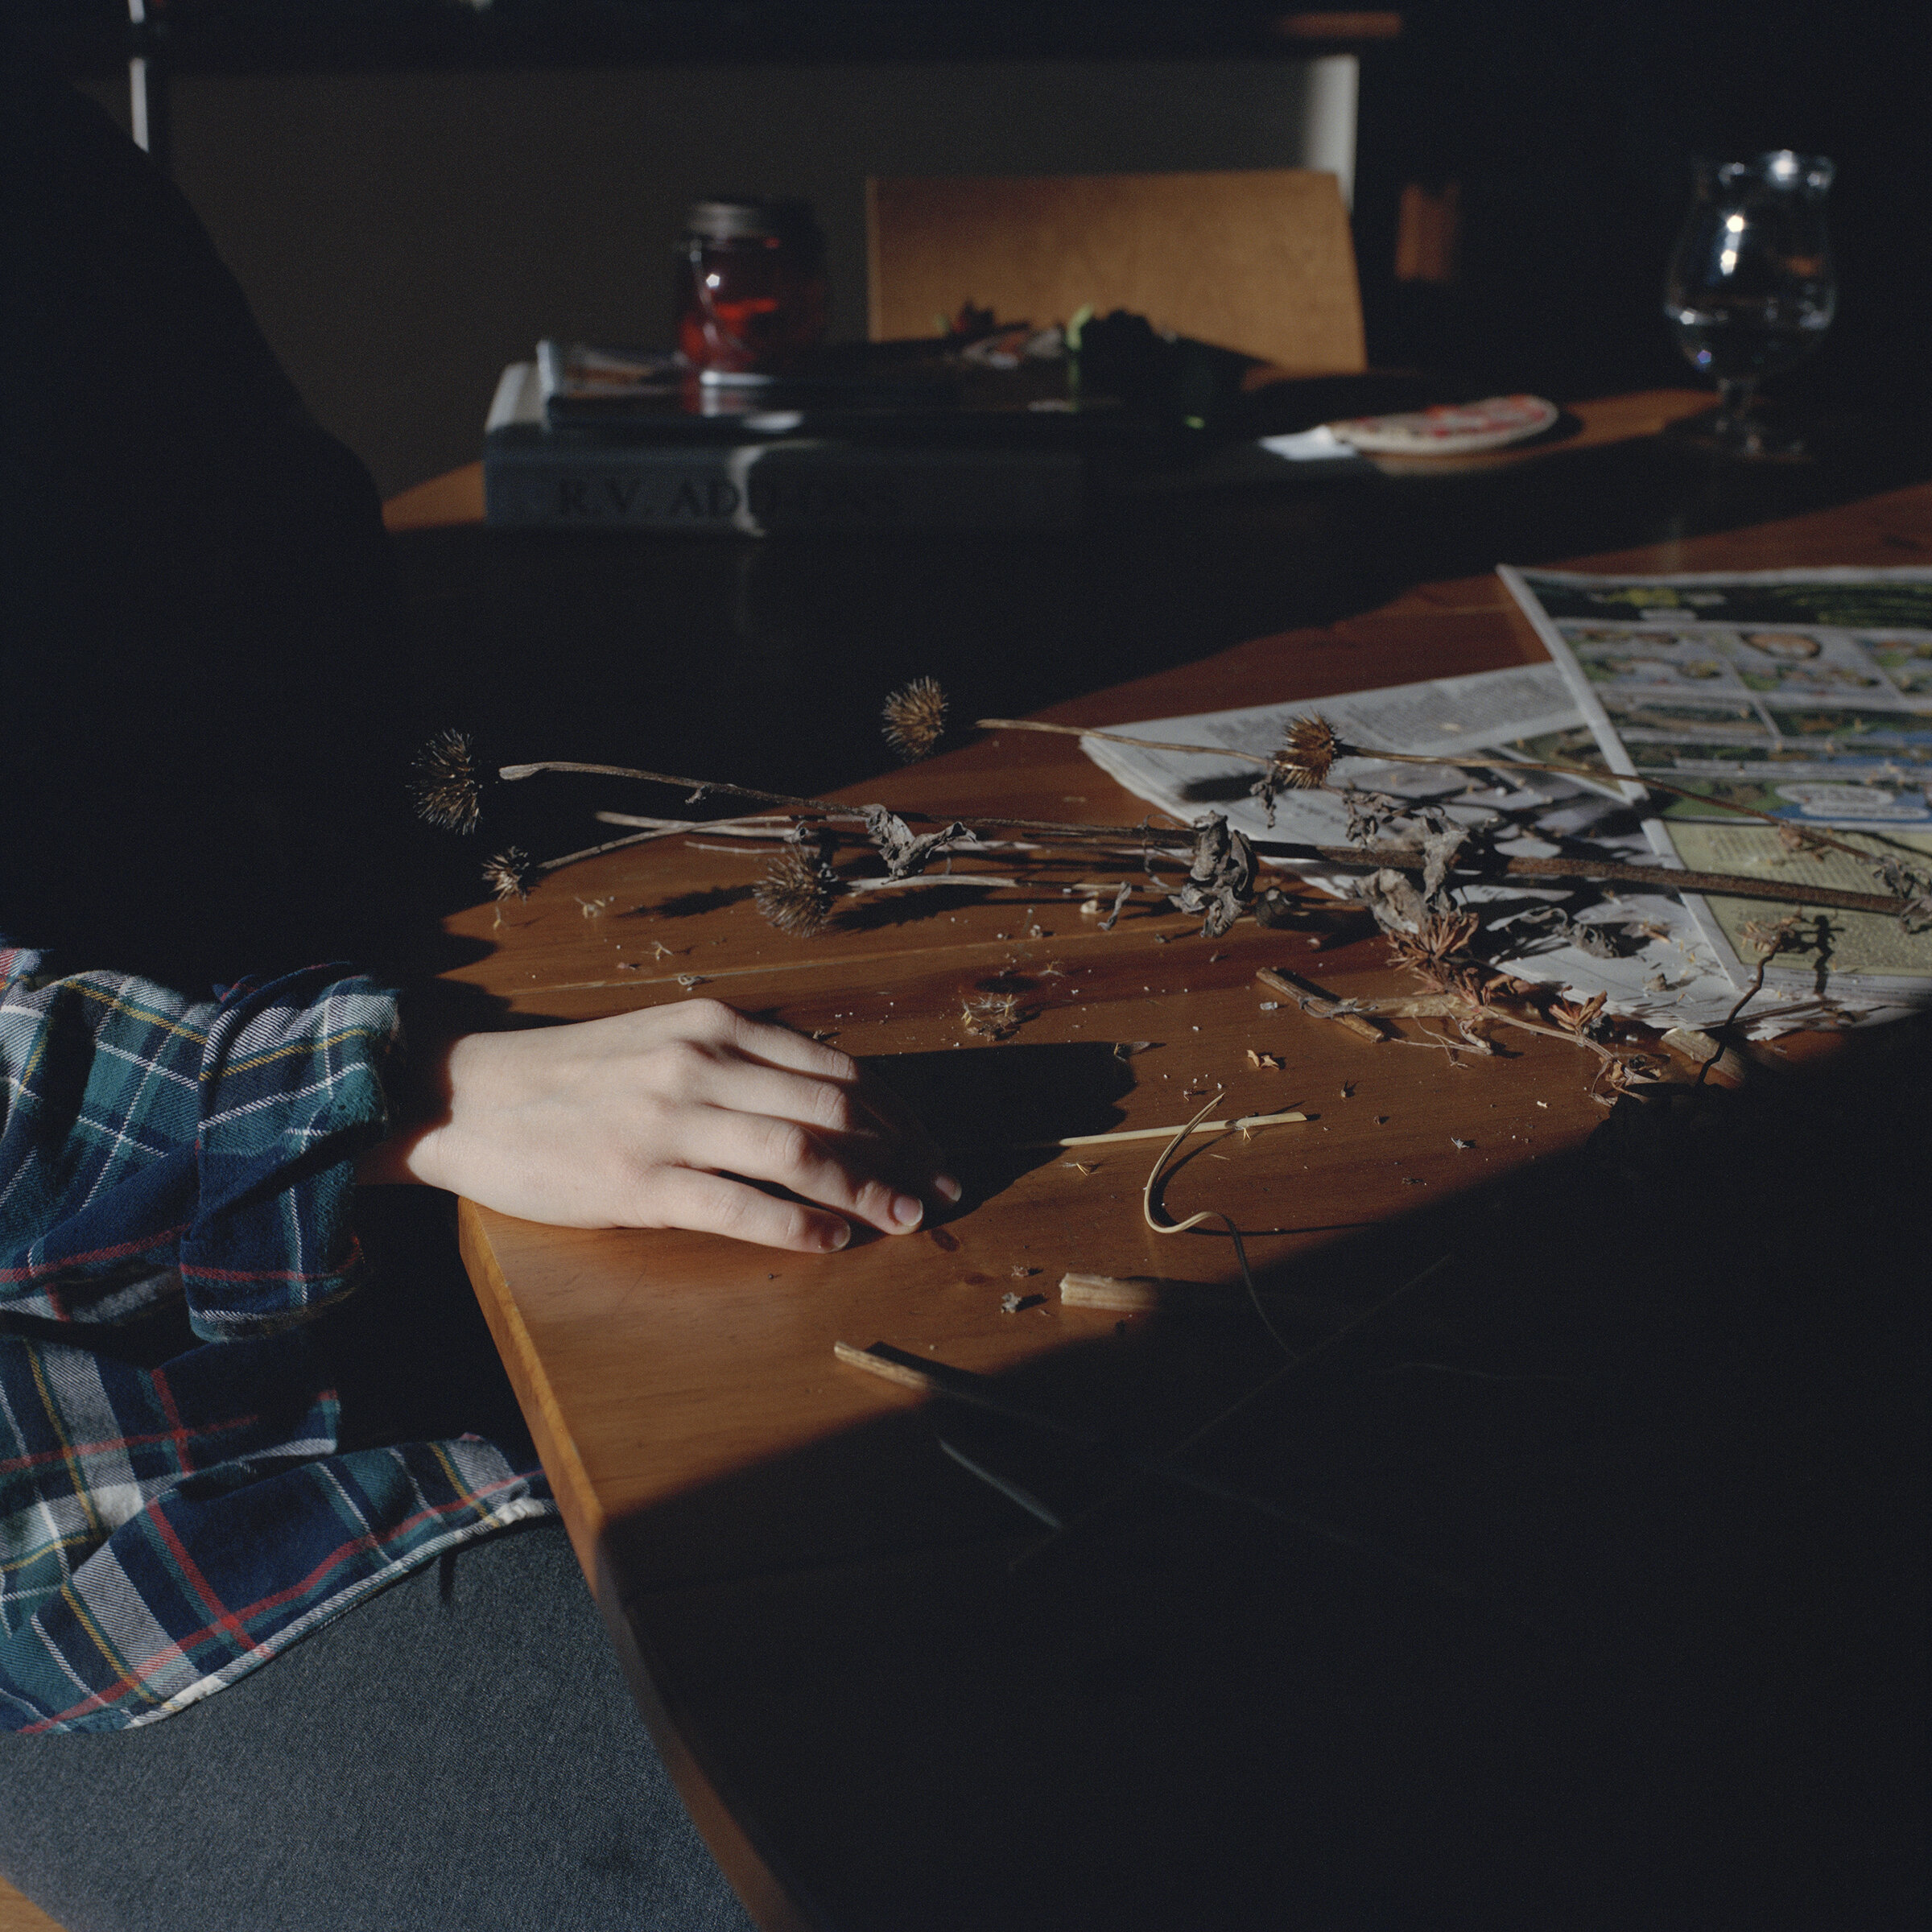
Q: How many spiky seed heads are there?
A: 5